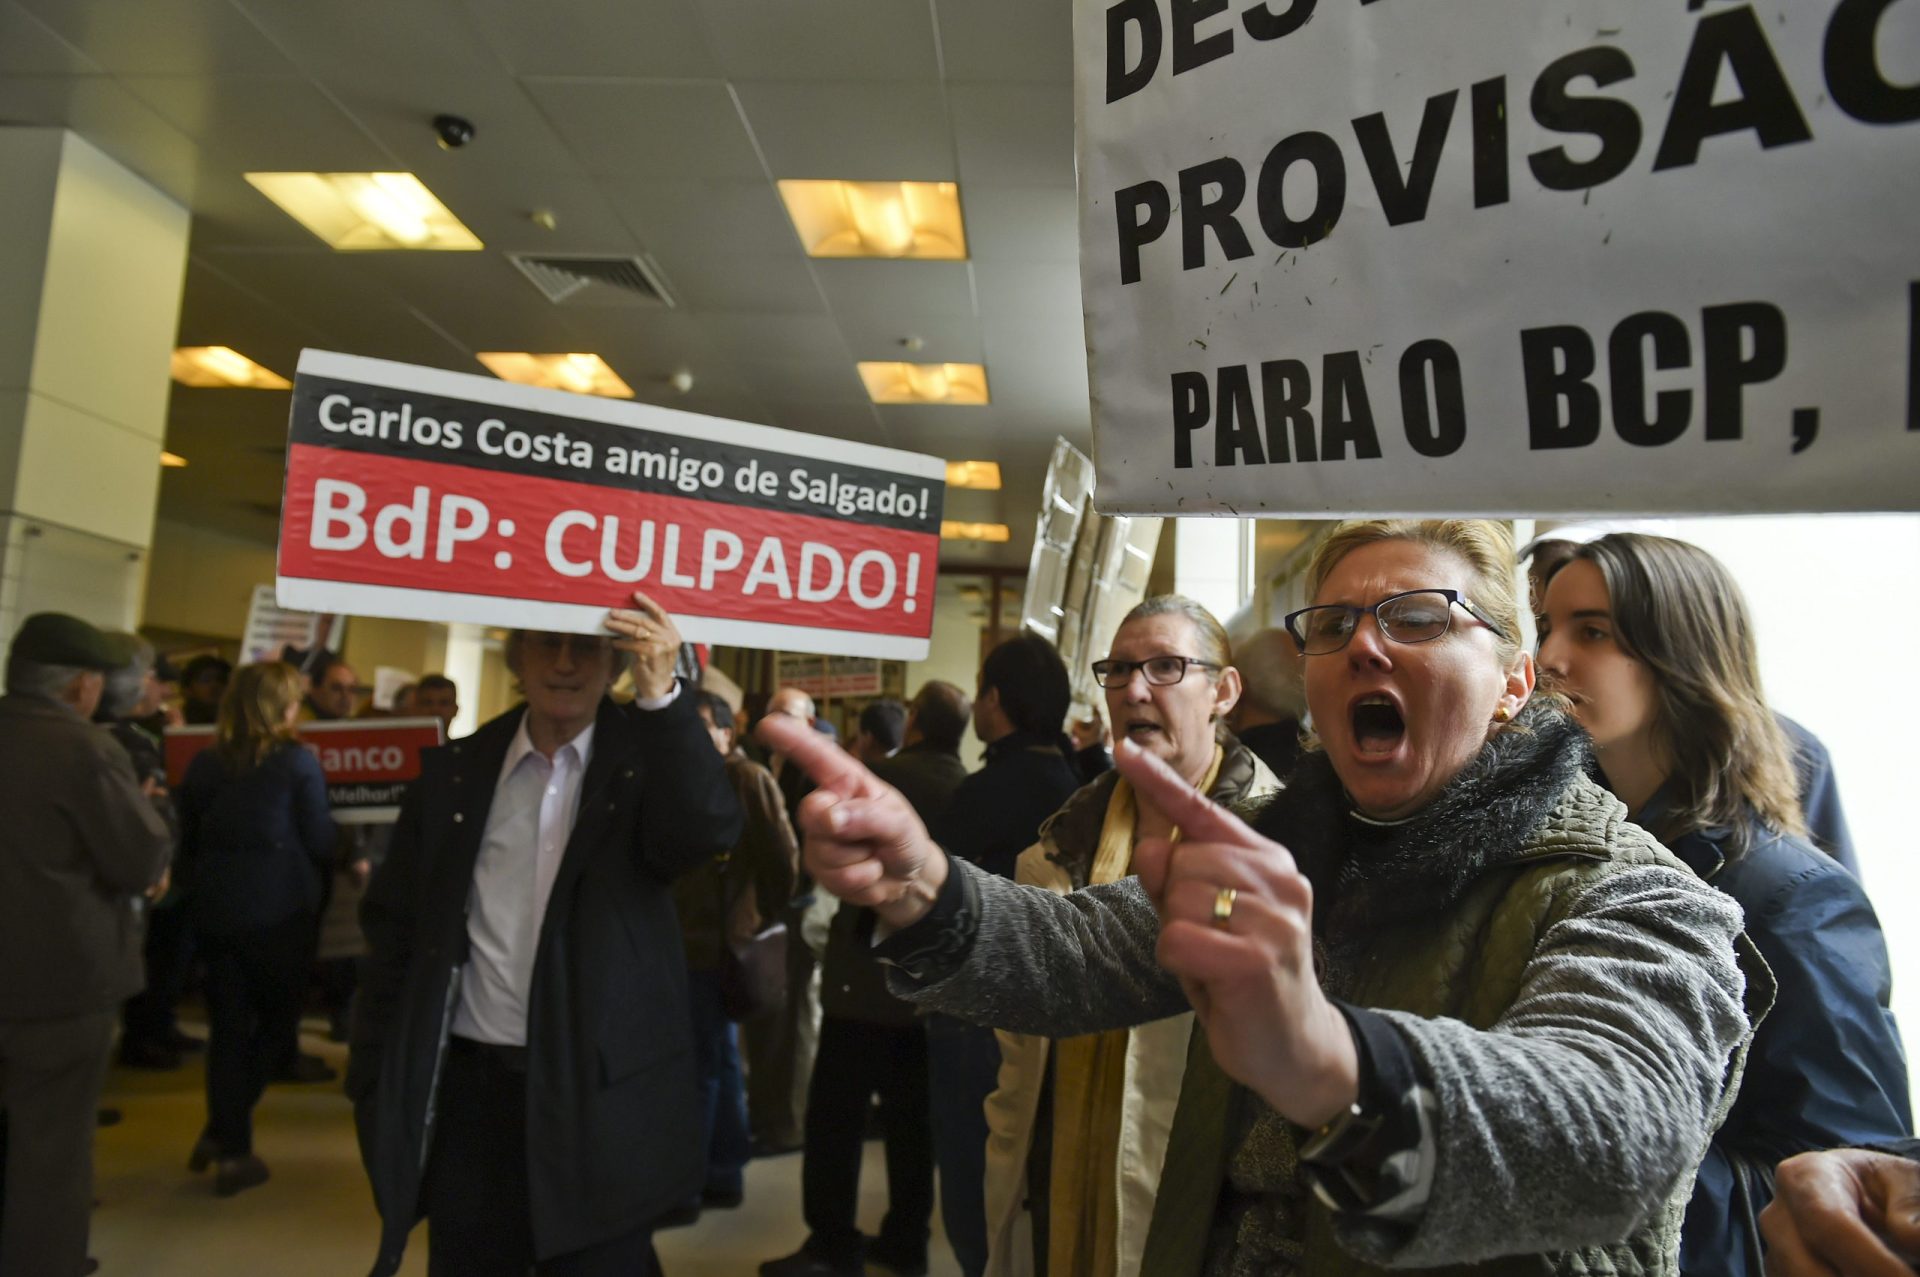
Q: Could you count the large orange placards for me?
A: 0